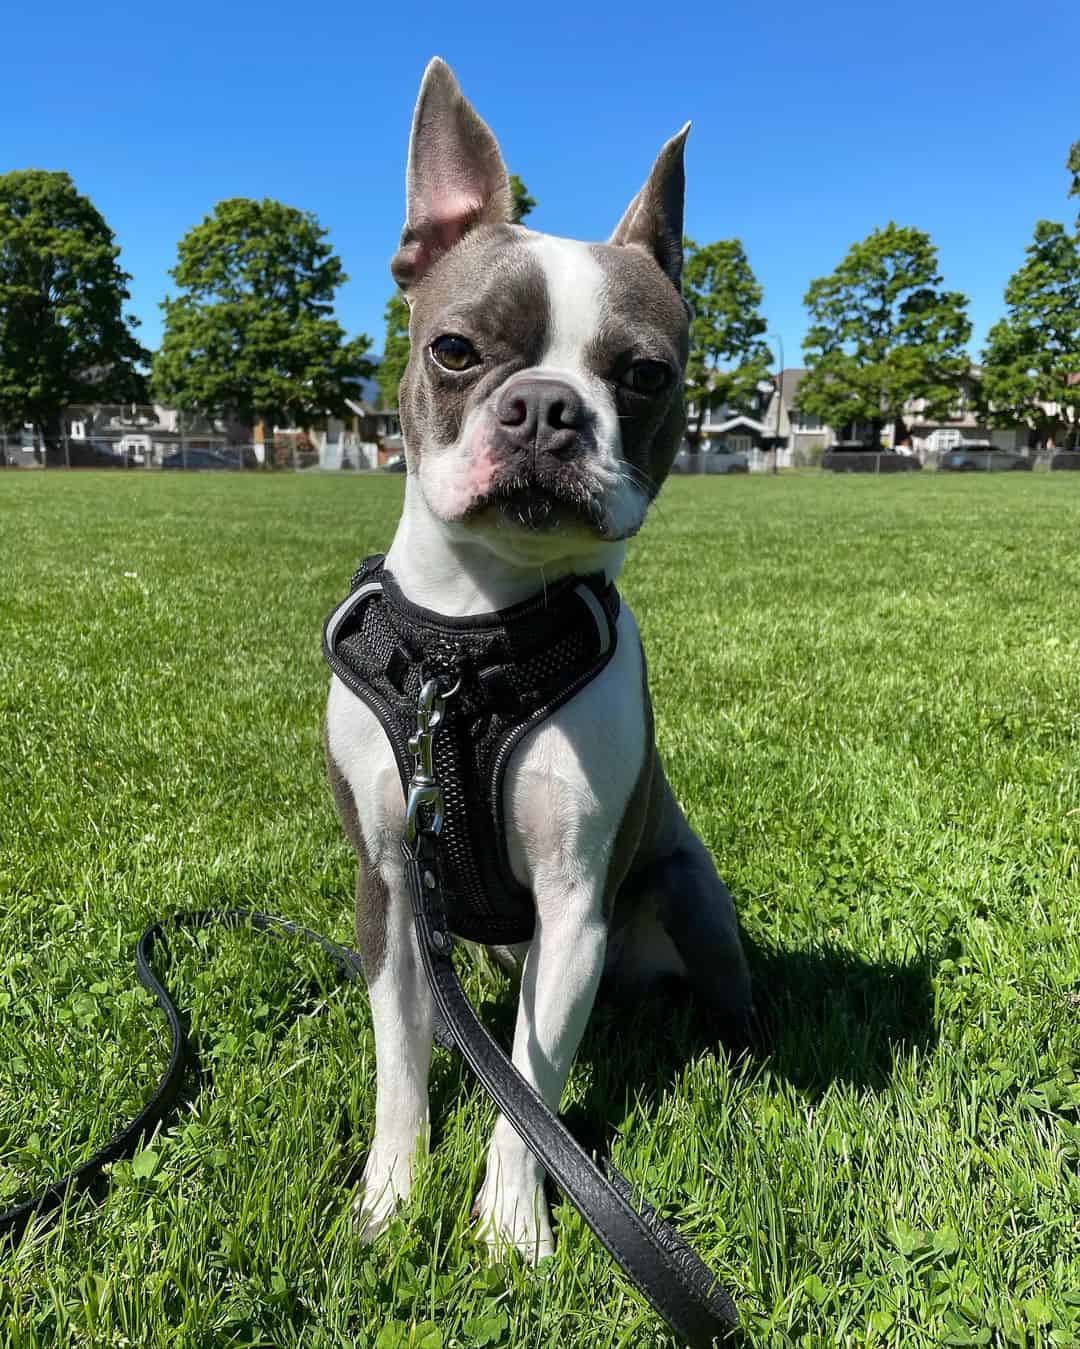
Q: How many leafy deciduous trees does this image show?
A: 6